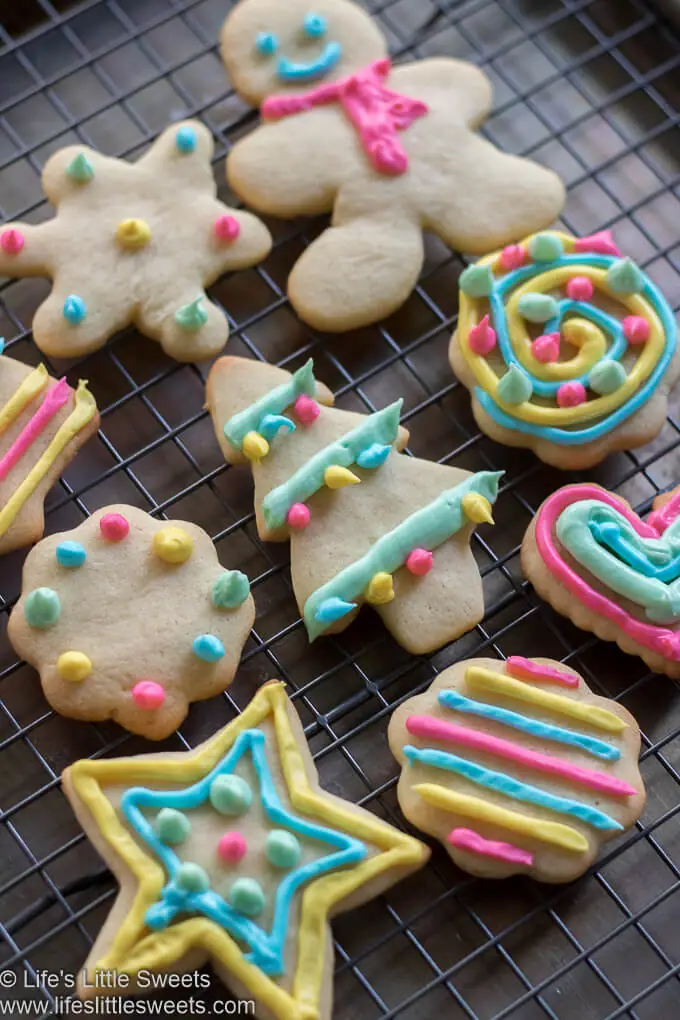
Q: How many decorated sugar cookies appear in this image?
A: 9